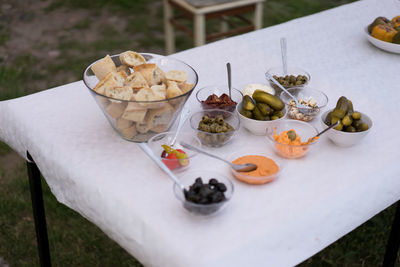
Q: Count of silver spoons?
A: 3